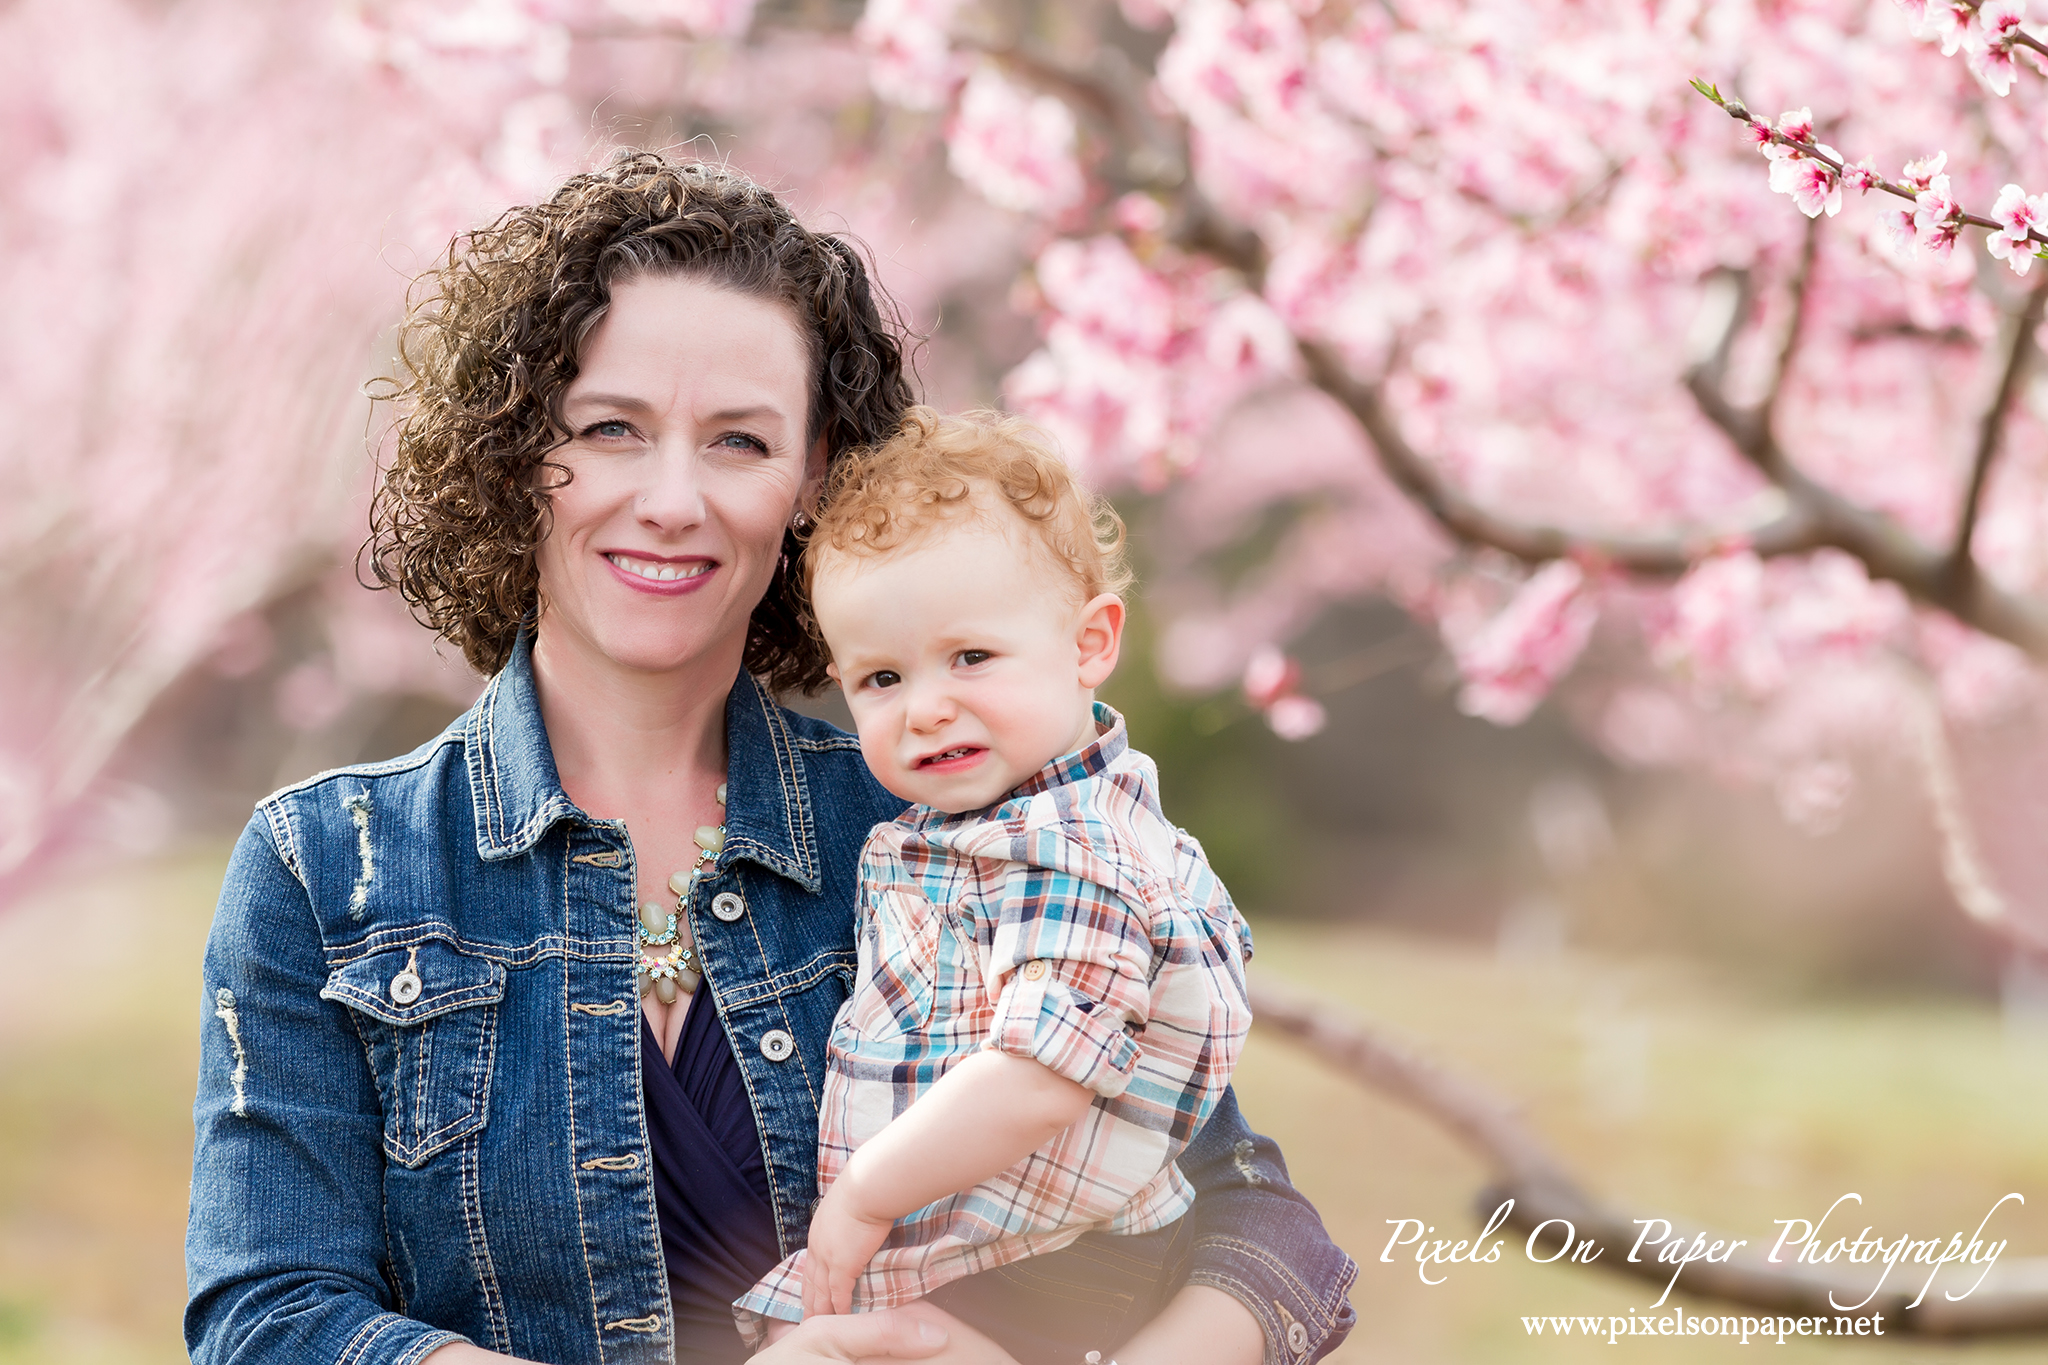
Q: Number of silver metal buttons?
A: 4